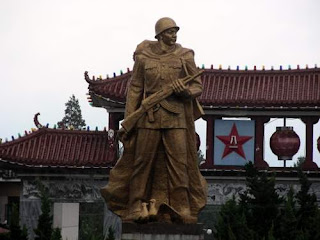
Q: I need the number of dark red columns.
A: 4